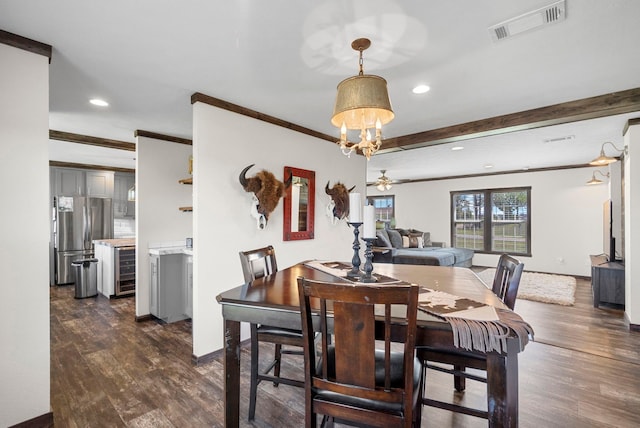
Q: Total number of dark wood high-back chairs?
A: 3